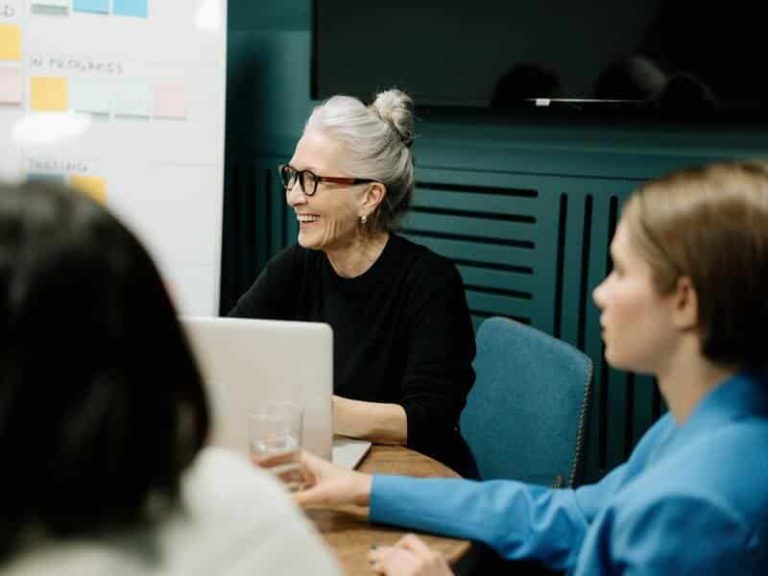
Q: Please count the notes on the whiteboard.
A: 11